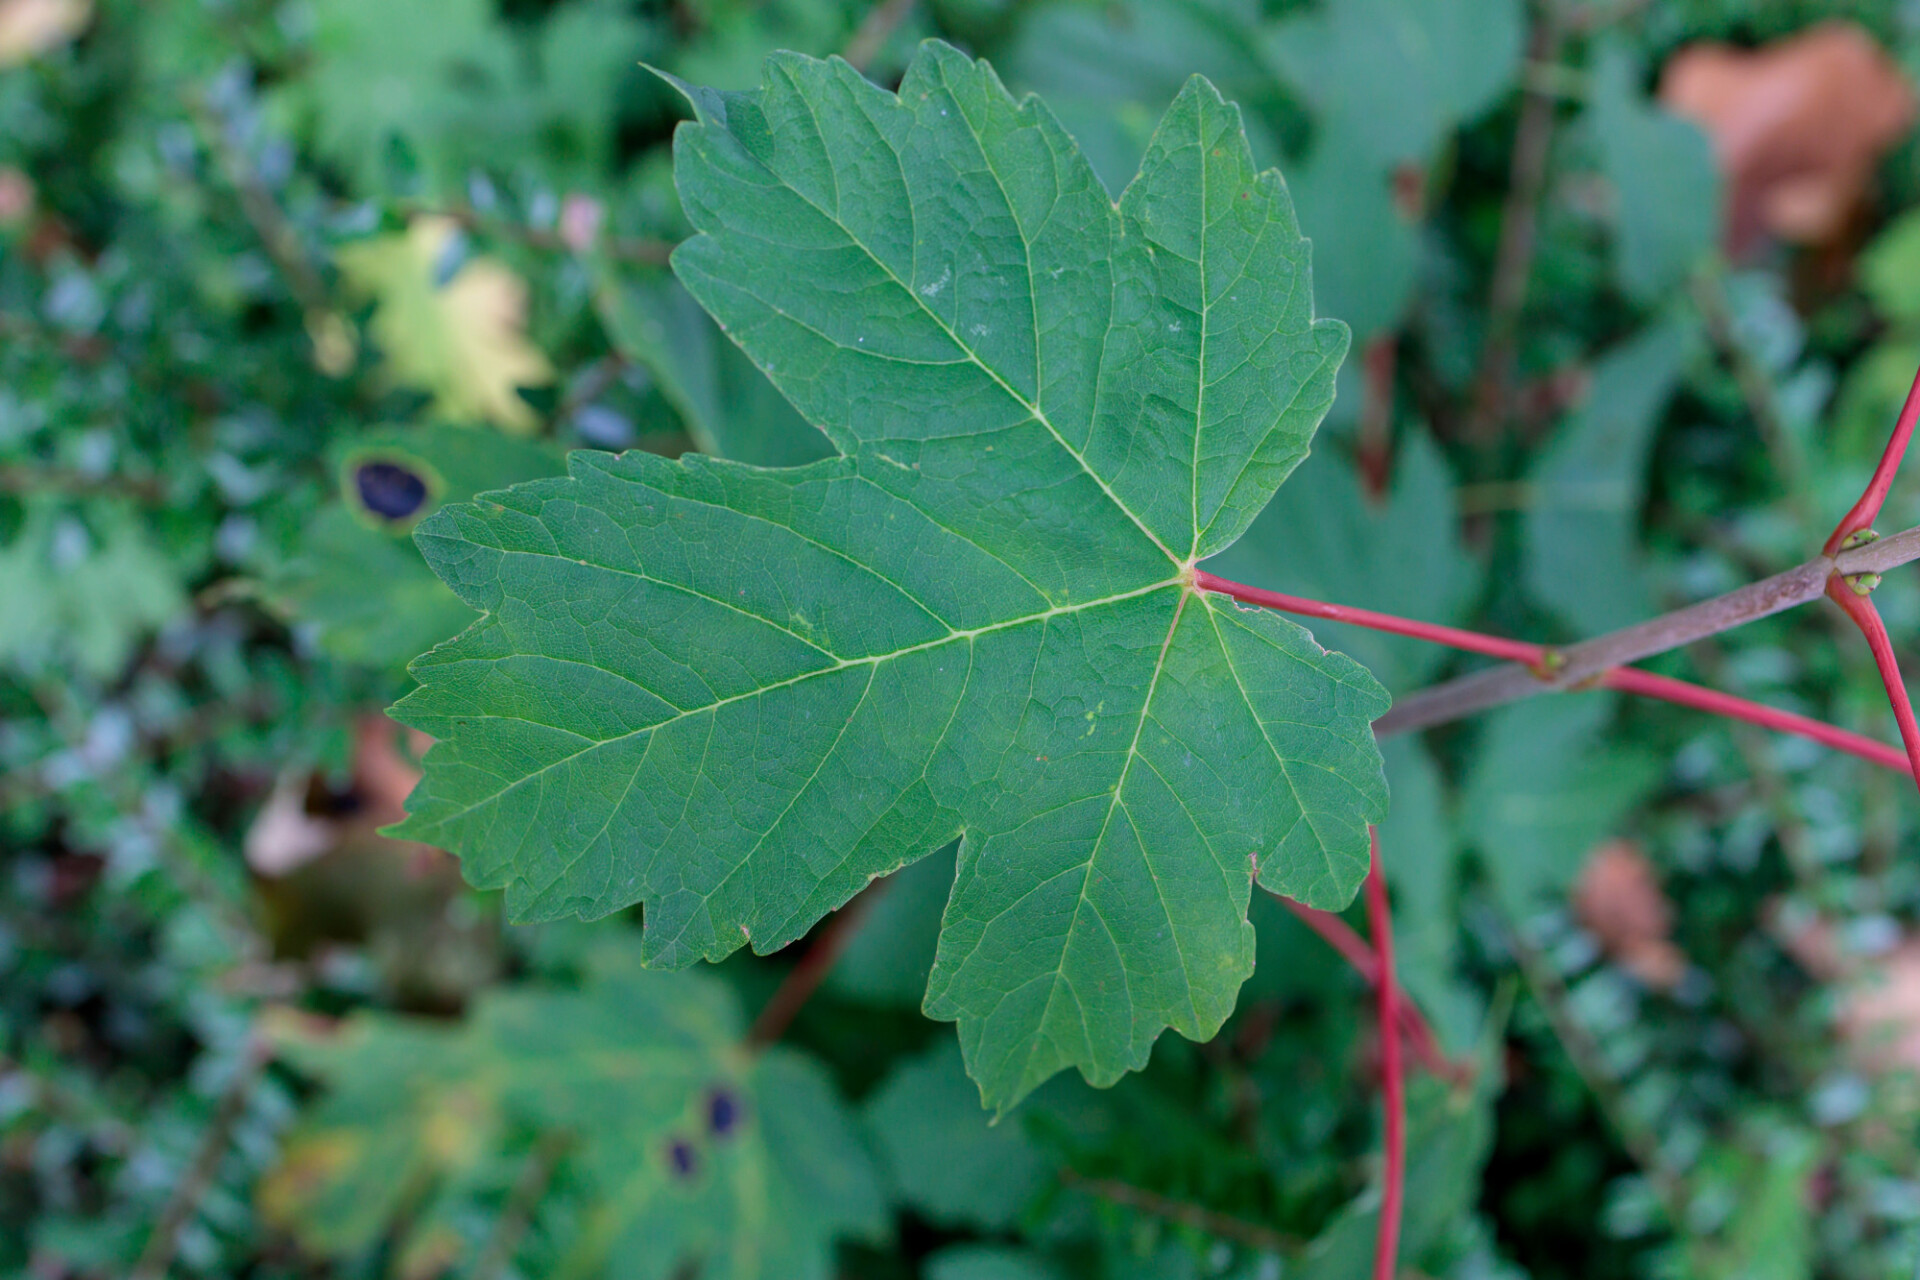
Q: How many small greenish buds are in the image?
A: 3